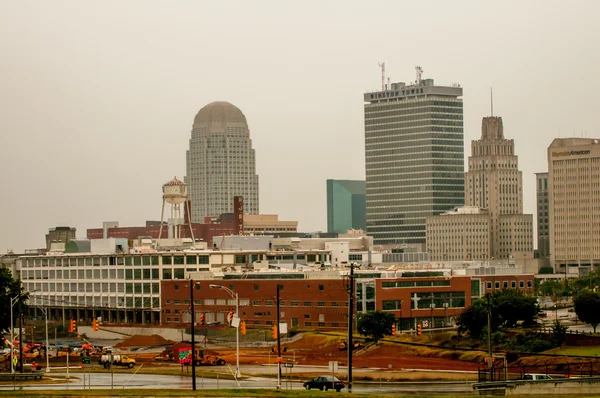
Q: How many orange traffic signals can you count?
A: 8